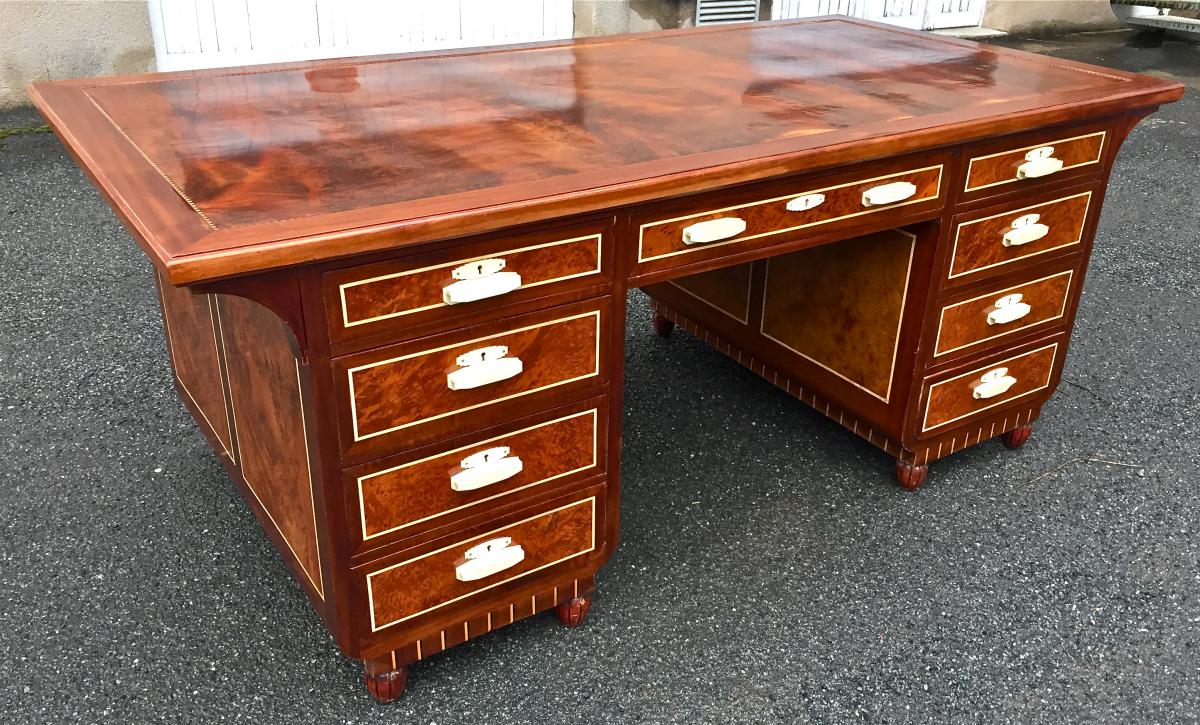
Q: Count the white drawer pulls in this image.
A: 10